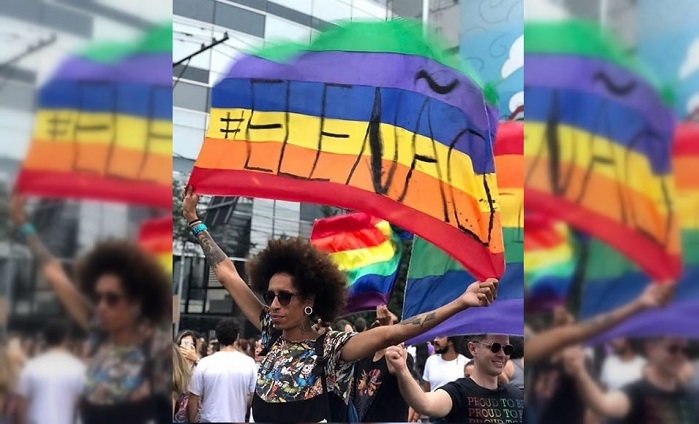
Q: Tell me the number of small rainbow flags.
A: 1